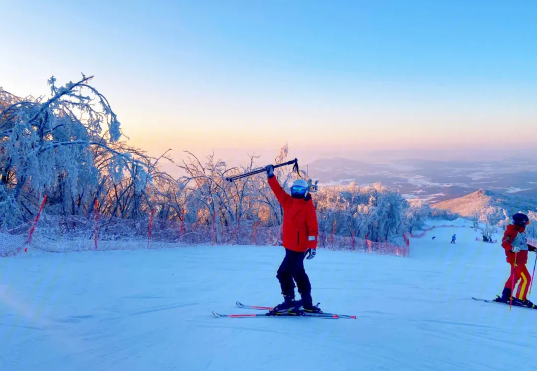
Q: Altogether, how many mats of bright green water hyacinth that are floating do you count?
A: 0